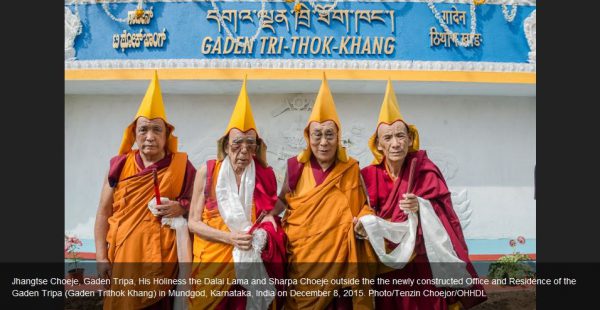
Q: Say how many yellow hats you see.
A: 4